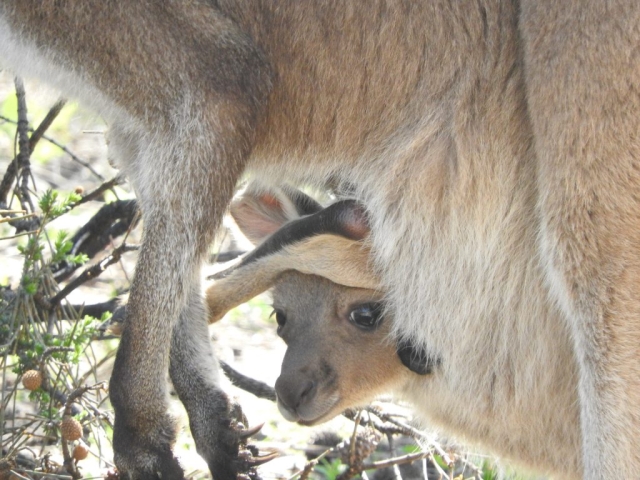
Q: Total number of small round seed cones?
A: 3